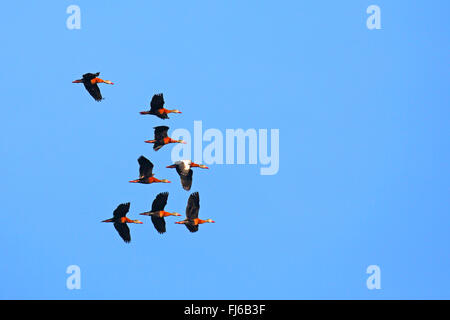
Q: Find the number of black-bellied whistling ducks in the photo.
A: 8